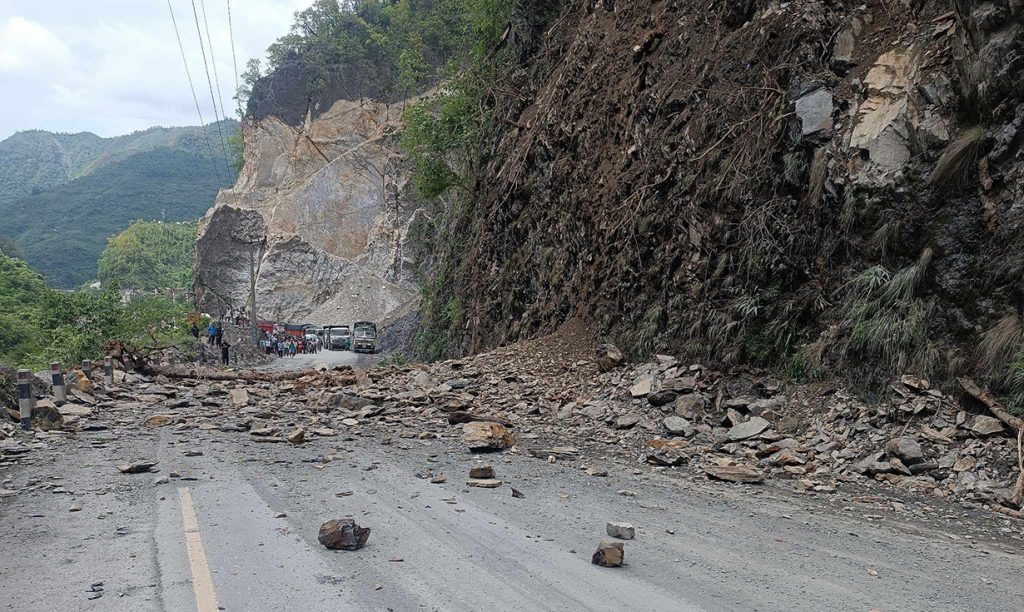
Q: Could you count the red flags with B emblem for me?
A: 0